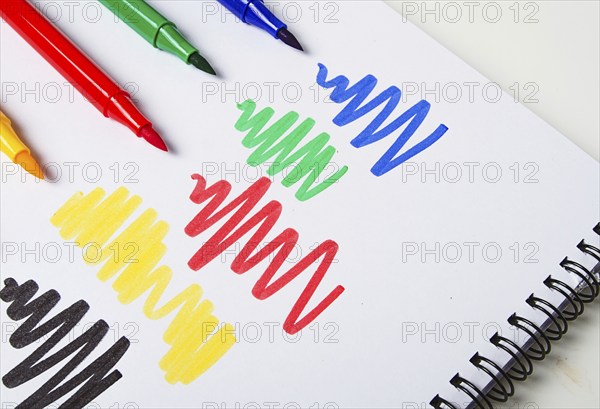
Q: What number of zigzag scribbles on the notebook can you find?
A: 5